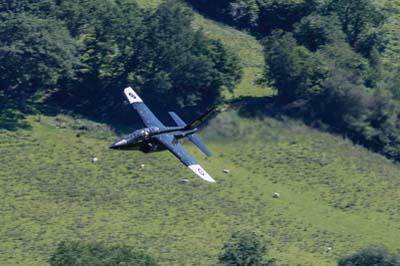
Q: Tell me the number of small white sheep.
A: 6